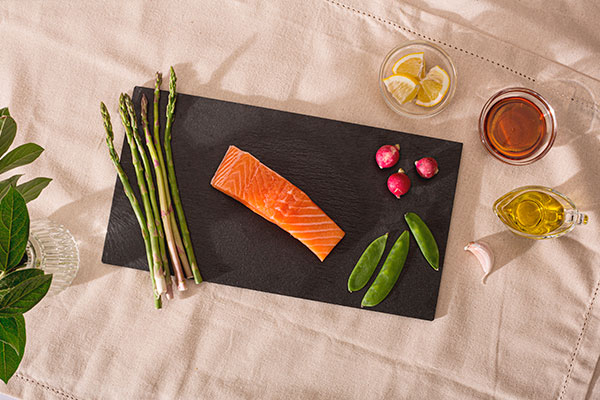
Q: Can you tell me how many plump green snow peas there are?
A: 3